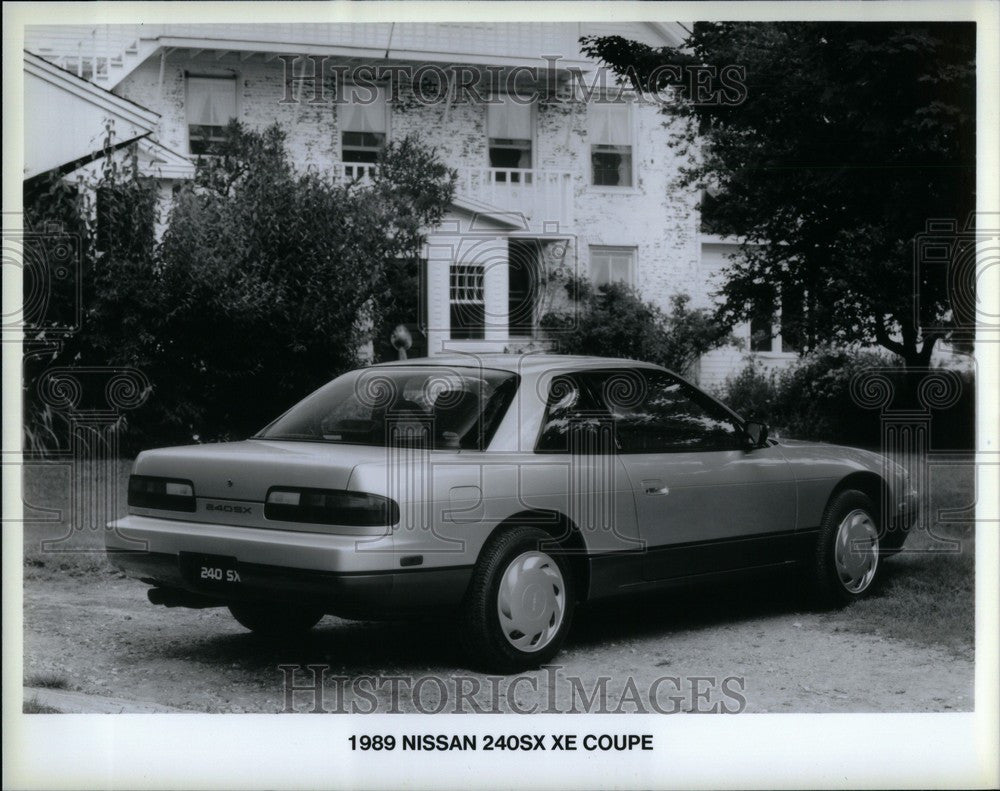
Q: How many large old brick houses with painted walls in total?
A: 1